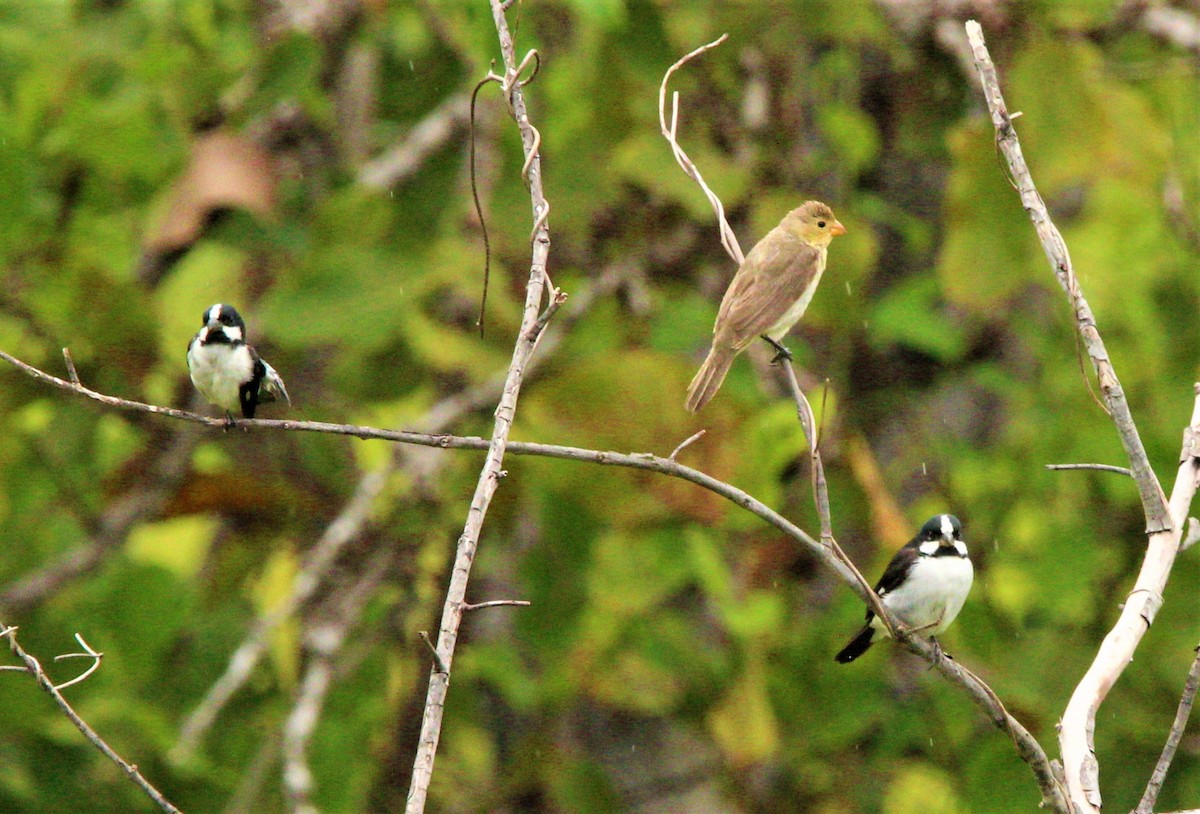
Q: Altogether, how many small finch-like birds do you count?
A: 3